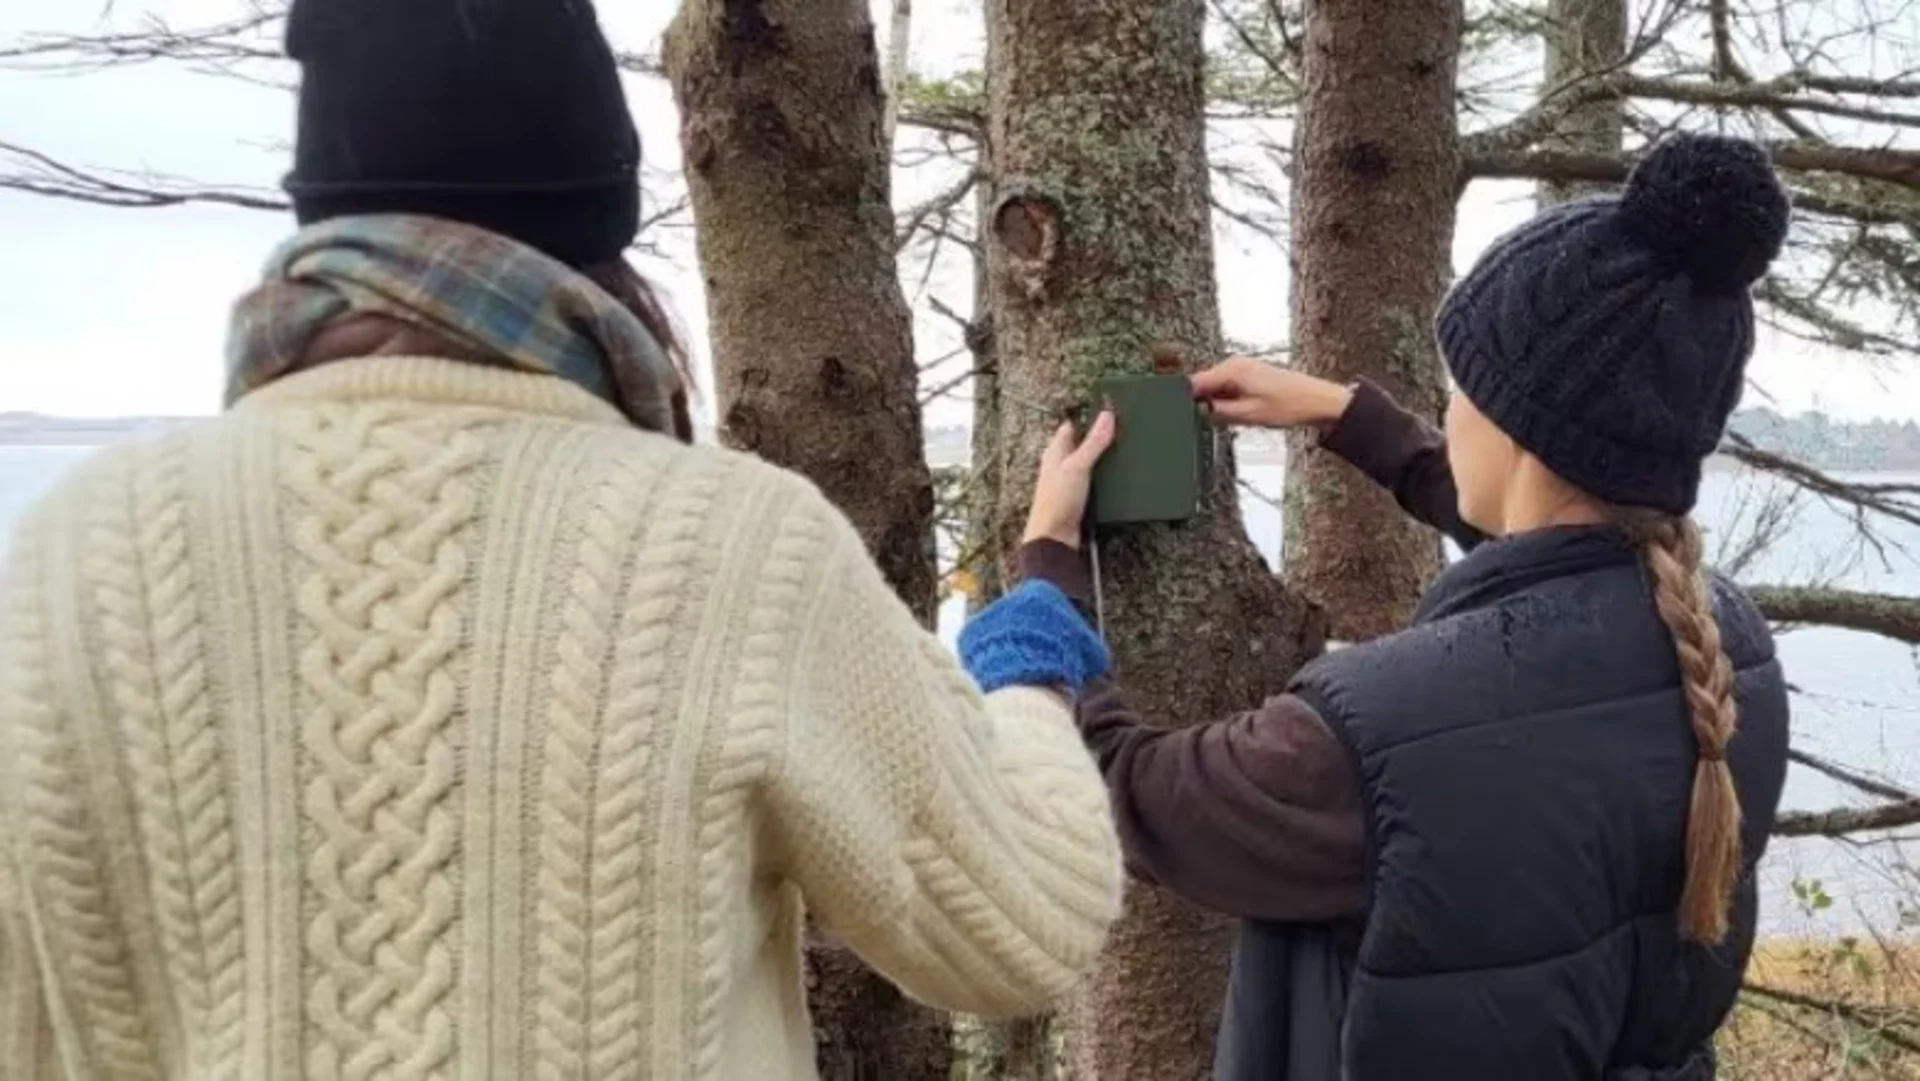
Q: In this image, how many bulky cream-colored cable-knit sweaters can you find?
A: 1